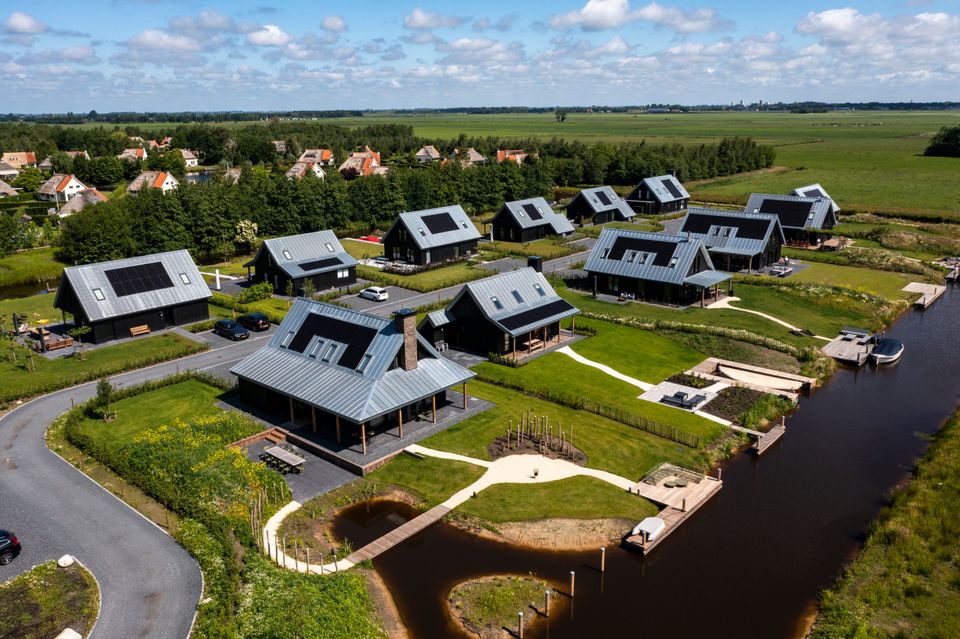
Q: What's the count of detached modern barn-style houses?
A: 12